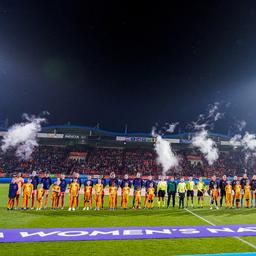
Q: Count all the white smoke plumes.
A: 4